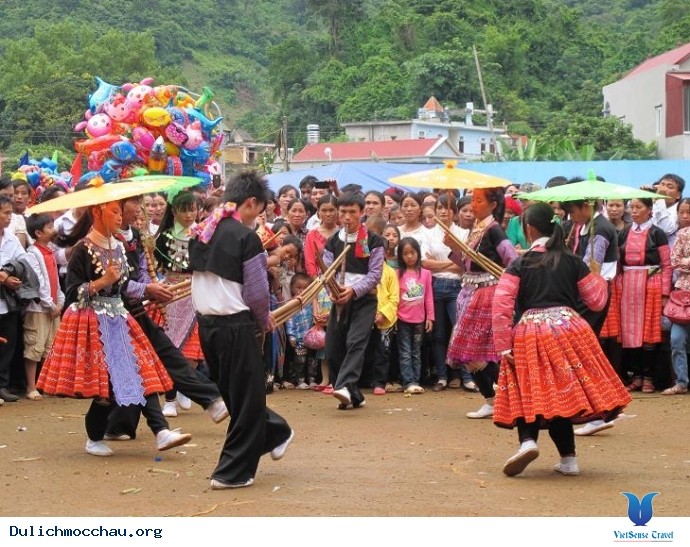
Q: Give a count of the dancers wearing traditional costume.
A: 8